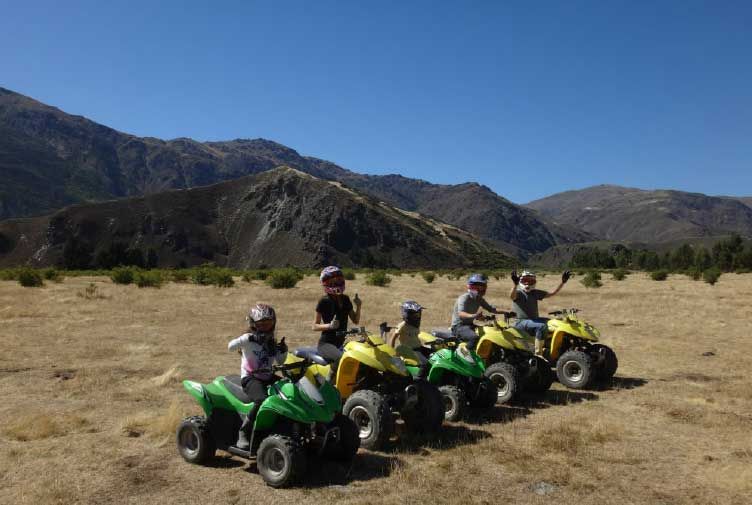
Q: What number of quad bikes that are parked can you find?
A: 5